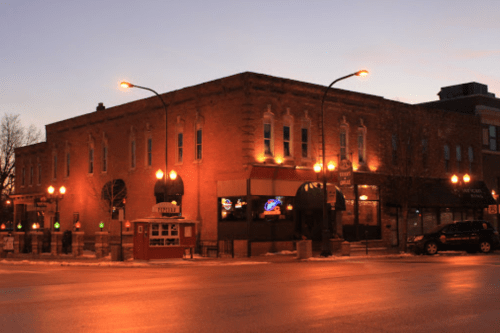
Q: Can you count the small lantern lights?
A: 7